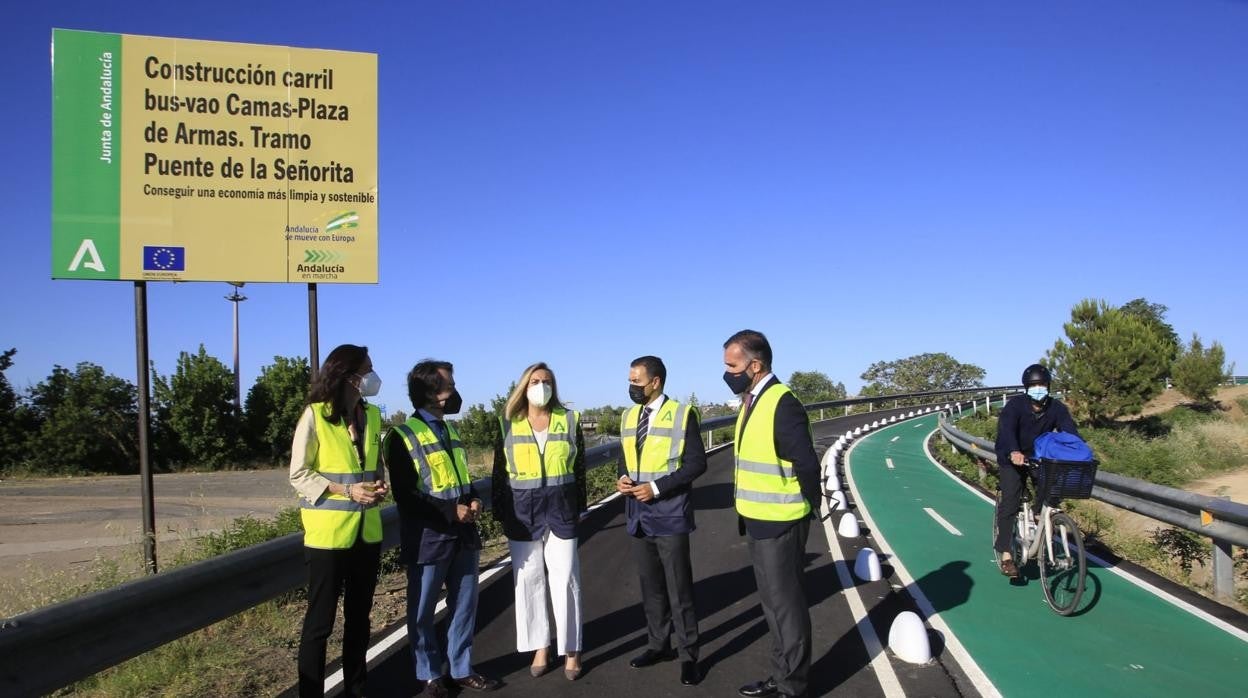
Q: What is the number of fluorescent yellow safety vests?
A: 5